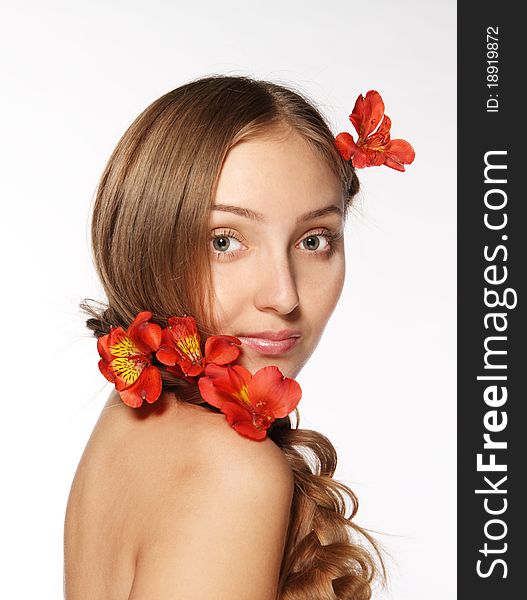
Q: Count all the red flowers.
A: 4